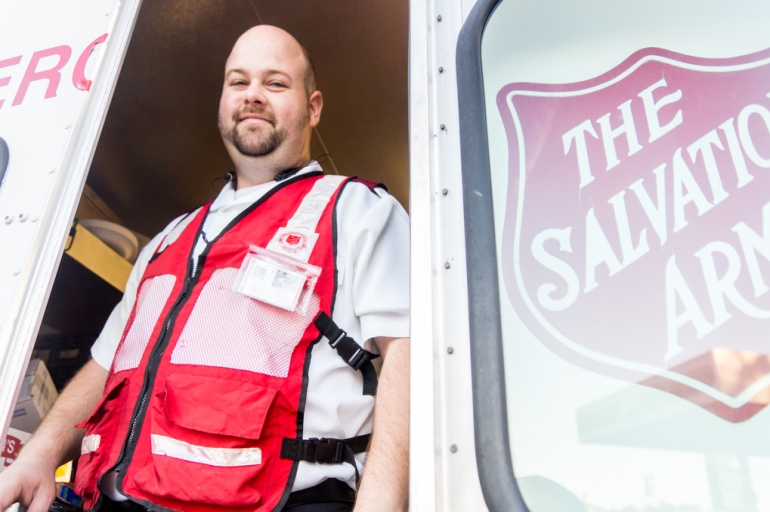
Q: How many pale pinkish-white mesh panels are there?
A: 2